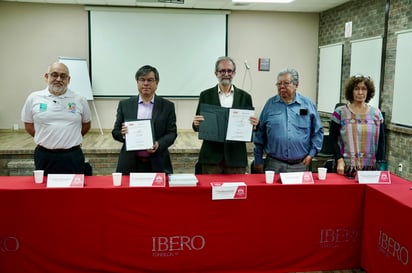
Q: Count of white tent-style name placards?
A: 5